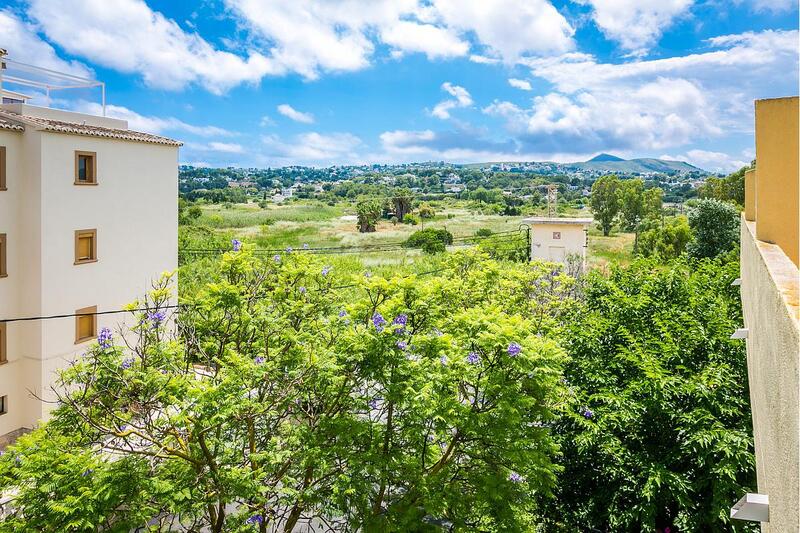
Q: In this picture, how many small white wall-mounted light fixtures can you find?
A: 3